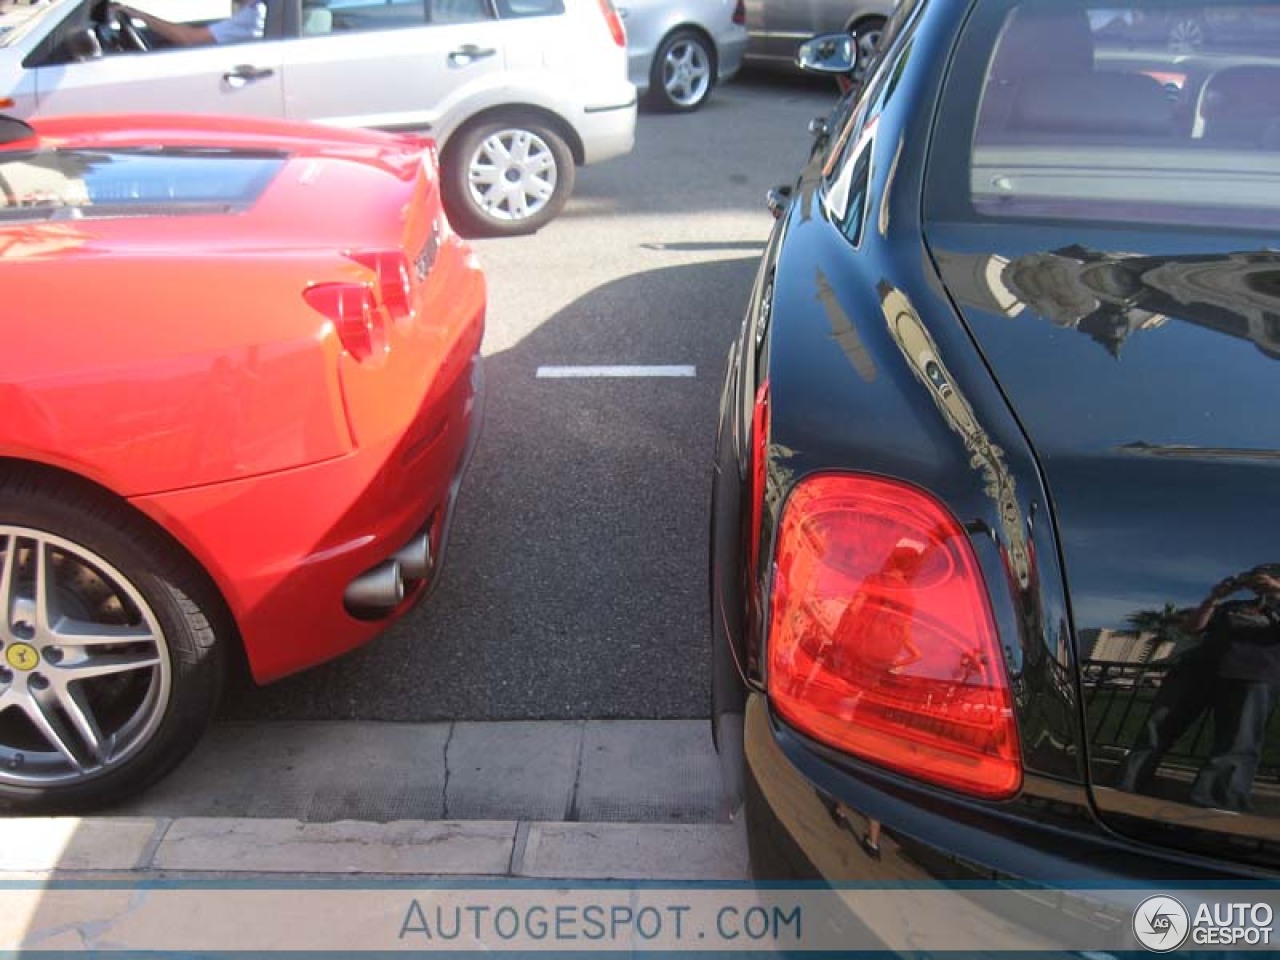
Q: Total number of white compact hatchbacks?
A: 1